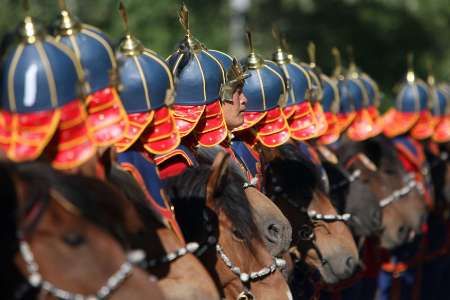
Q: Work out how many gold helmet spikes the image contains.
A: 12